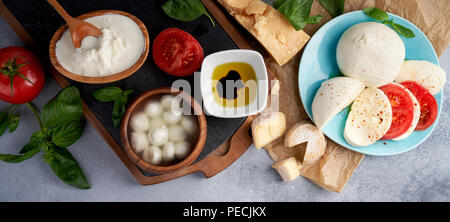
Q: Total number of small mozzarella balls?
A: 12